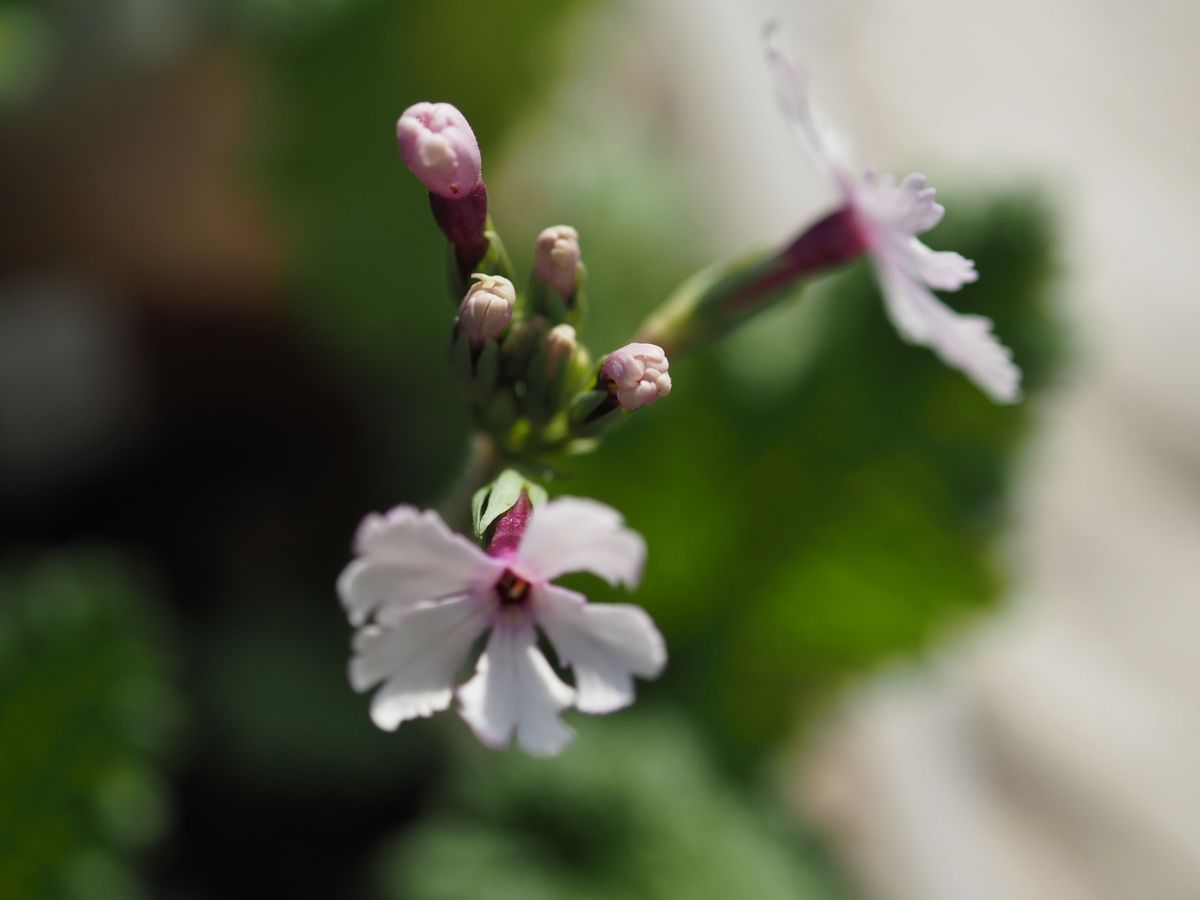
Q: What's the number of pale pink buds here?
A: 5